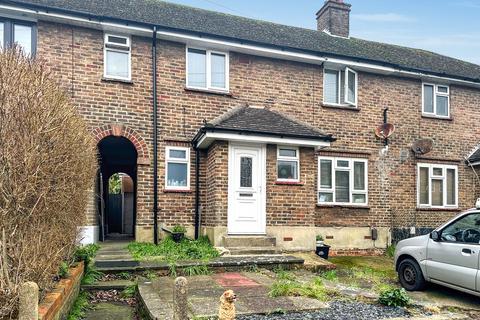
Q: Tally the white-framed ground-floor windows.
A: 4